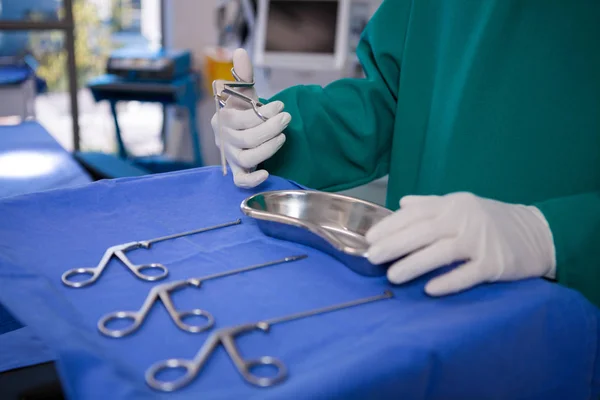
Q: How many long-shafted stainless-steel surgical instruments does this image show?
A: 4